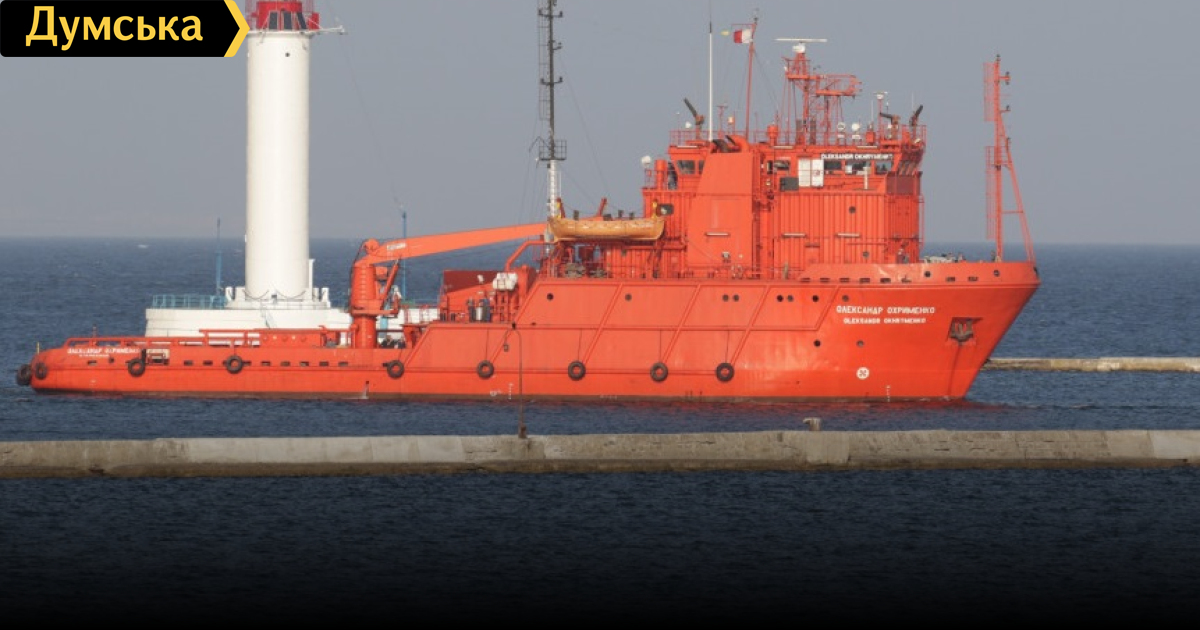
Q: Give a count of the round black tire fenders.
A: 9